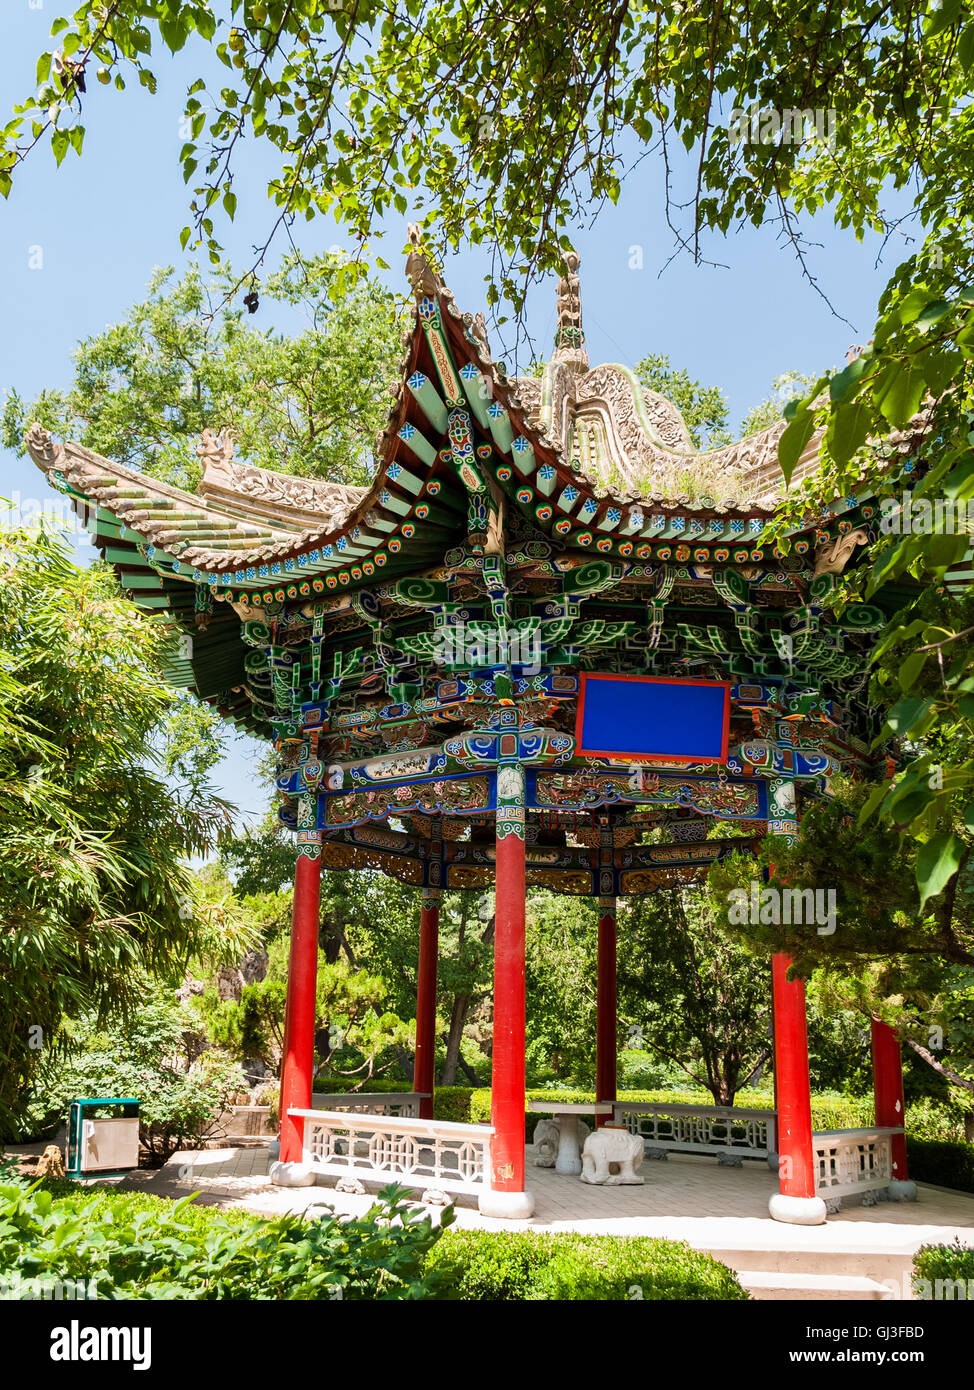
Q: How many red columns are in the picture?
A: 6